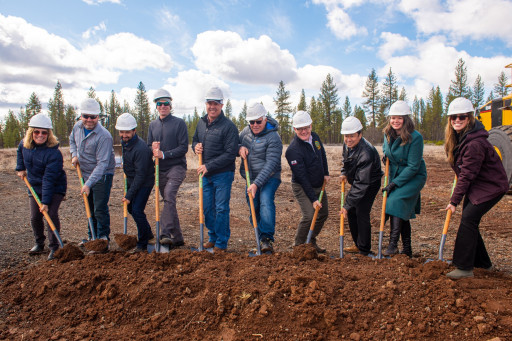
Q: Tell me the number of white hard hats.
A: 10